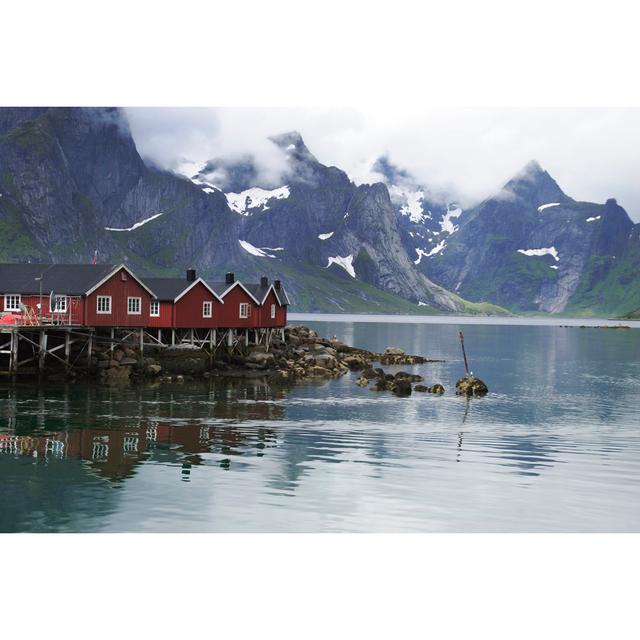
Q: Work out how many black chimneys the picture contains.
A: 4